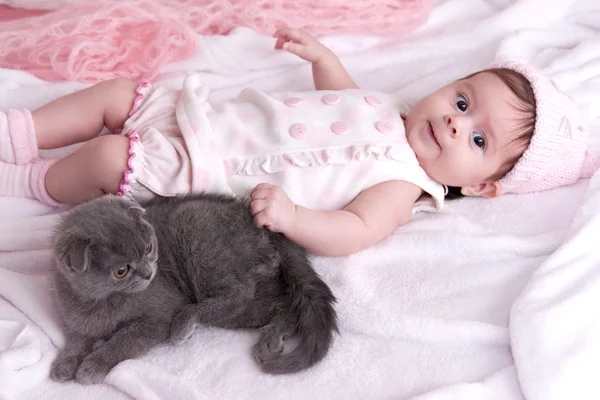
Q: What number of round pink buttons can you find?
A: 6